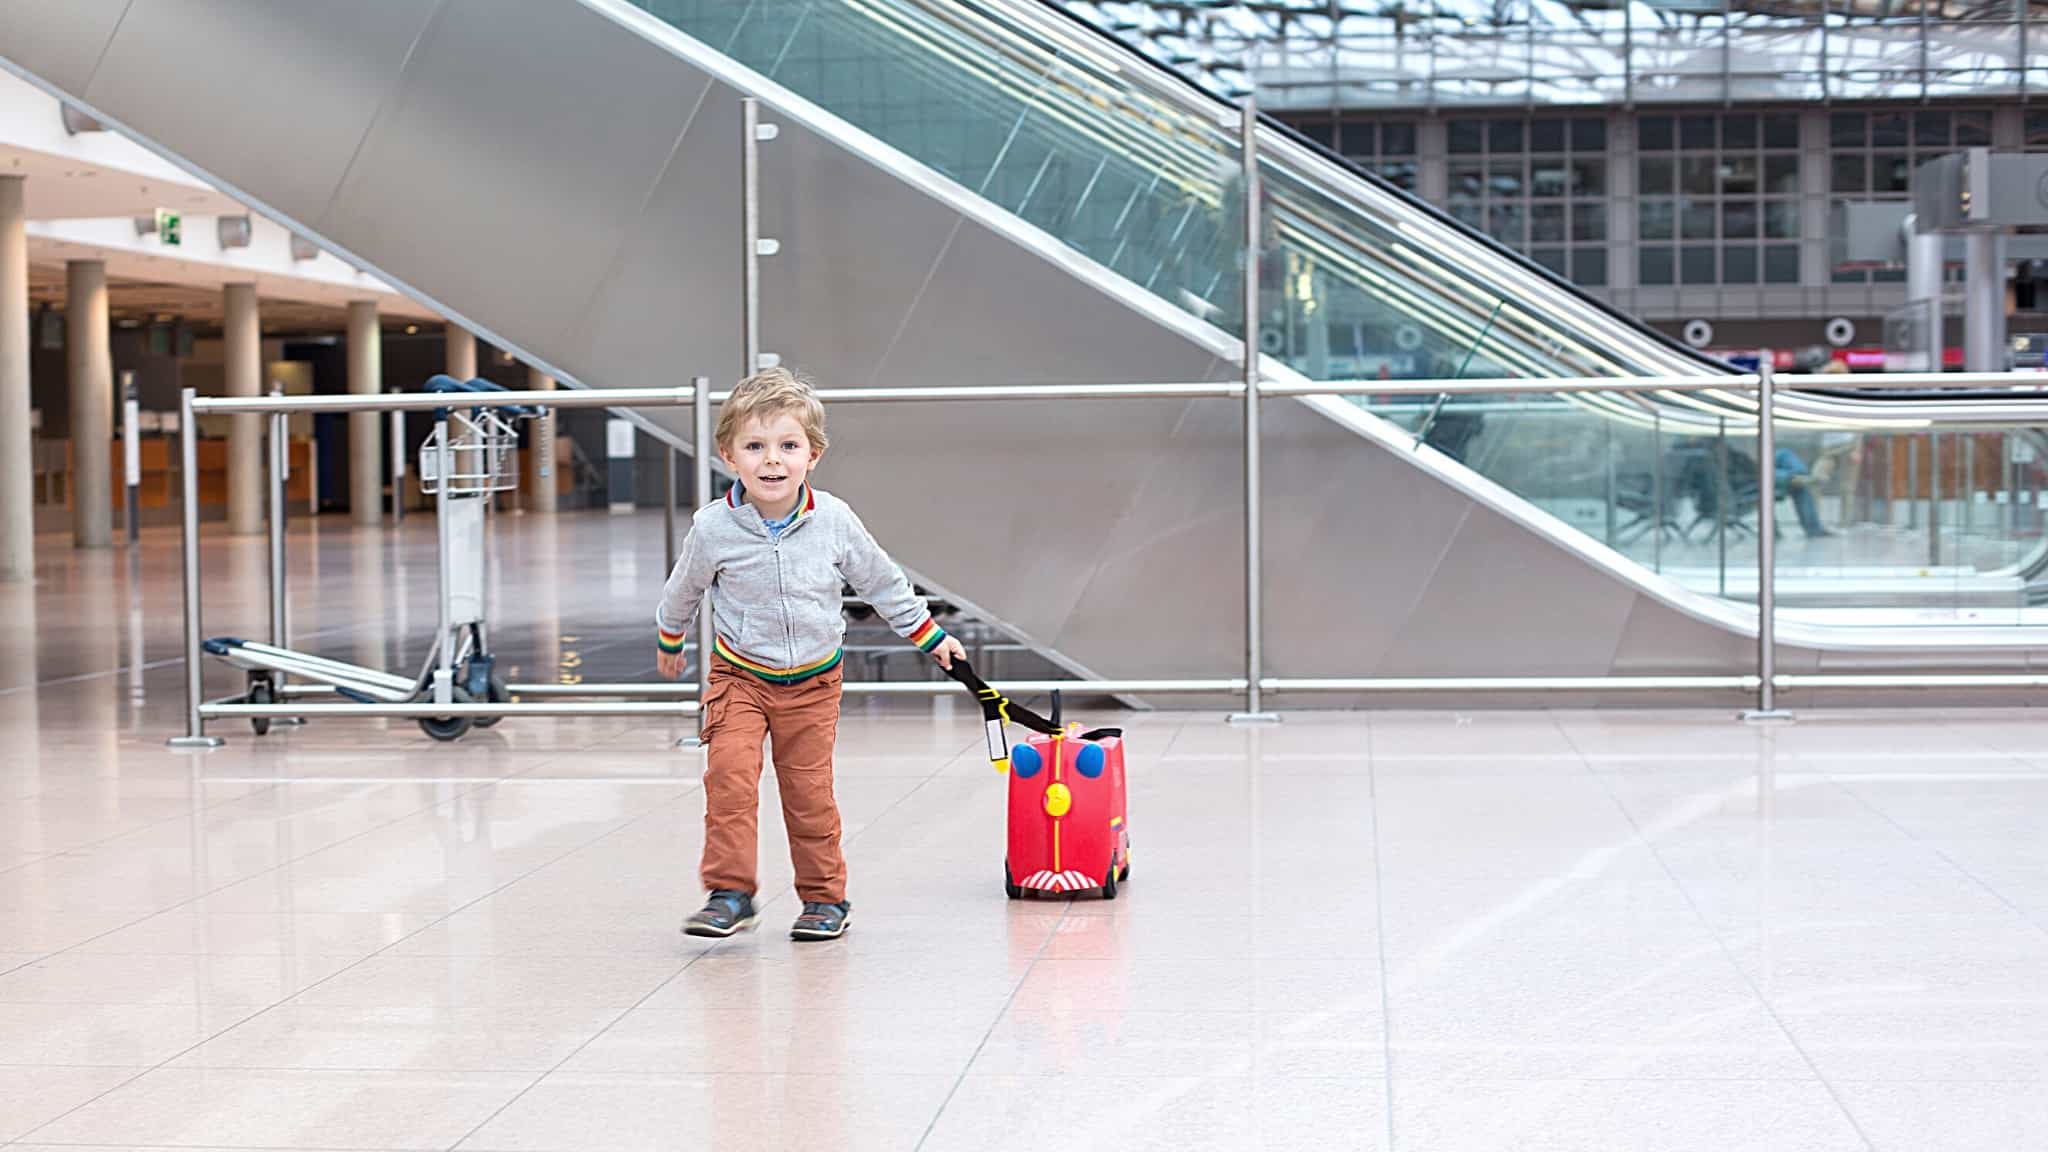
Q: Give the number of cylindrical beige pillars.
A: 6